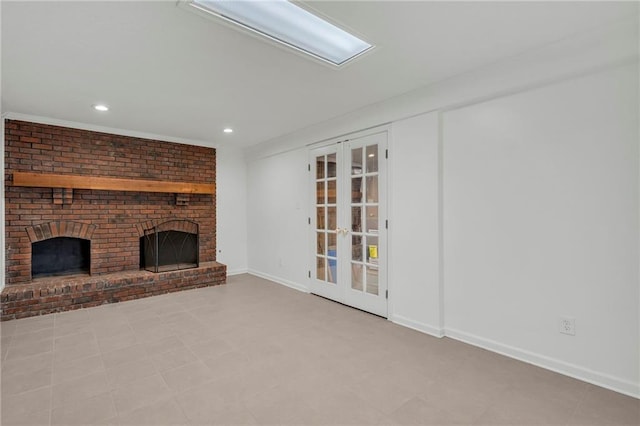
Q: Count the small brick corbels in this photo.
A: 2